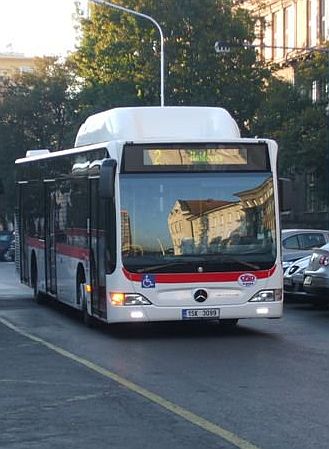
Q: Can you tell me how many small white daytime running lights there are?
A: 2